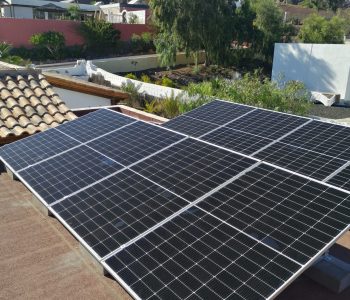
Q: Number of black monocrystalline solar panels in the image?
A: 8